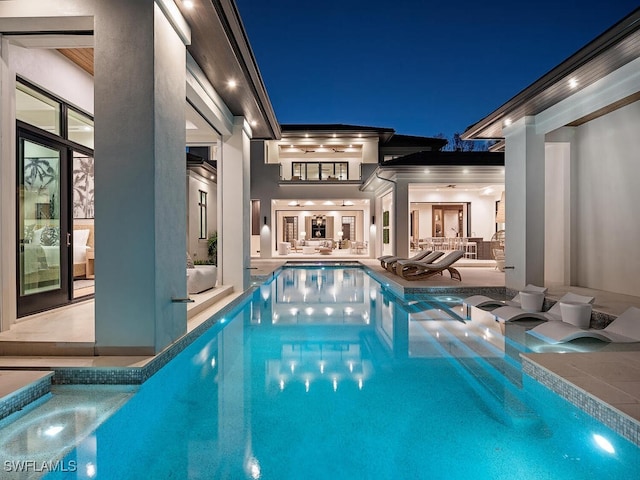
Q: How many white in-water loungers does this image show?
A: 3